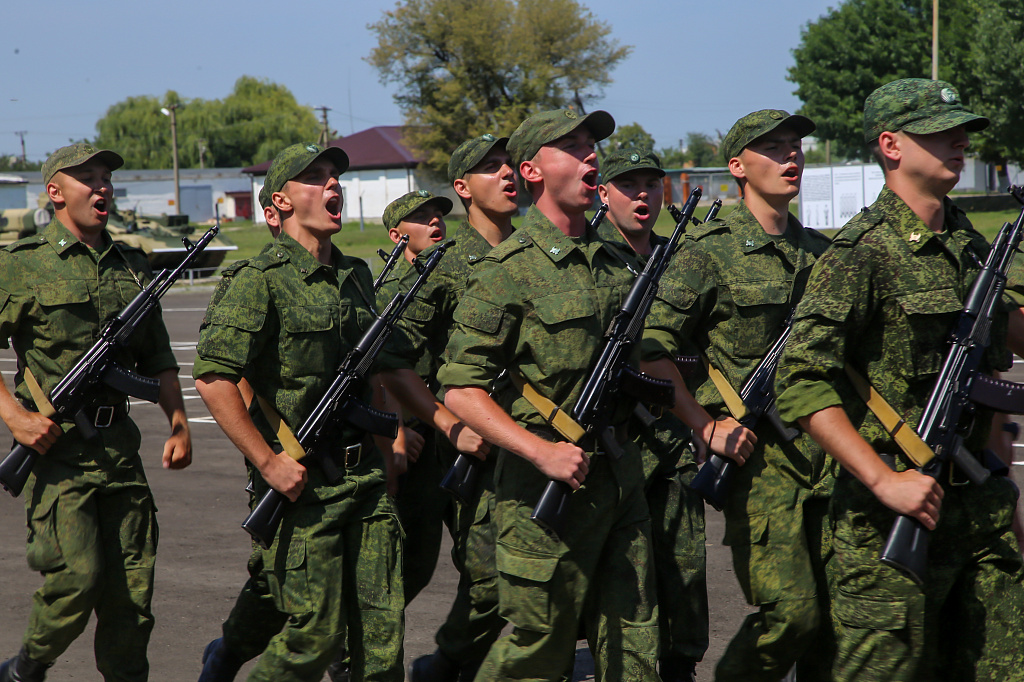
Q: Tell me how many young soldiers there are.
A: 9